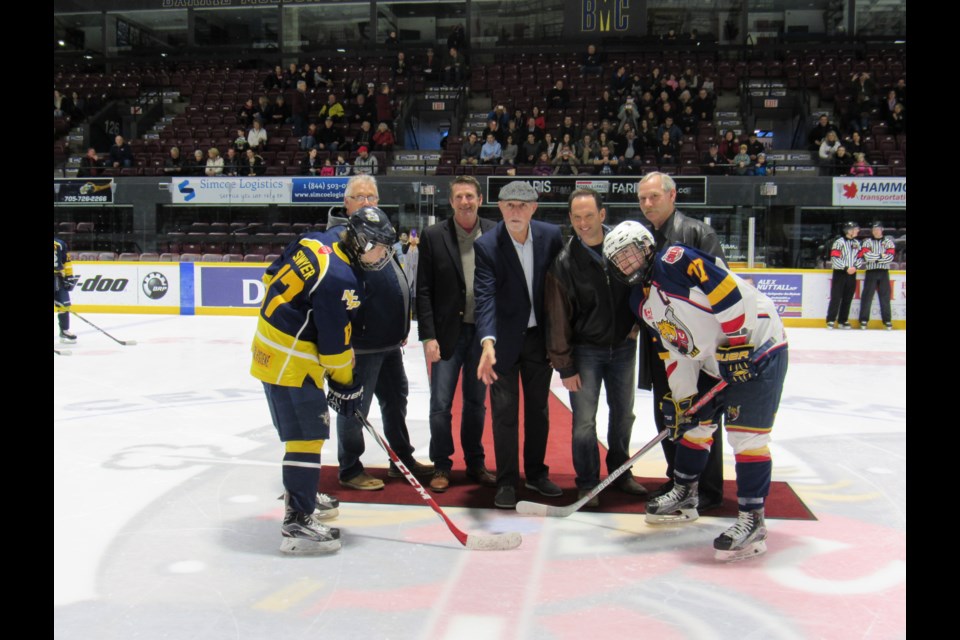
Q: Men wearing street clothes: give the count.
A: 5